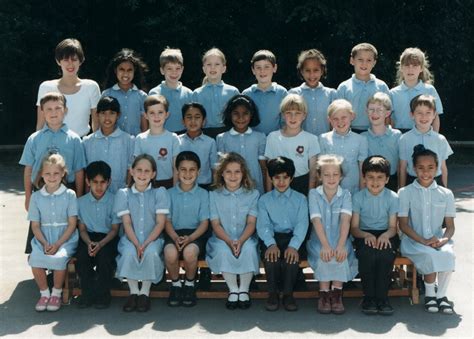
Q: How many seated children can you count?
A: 9